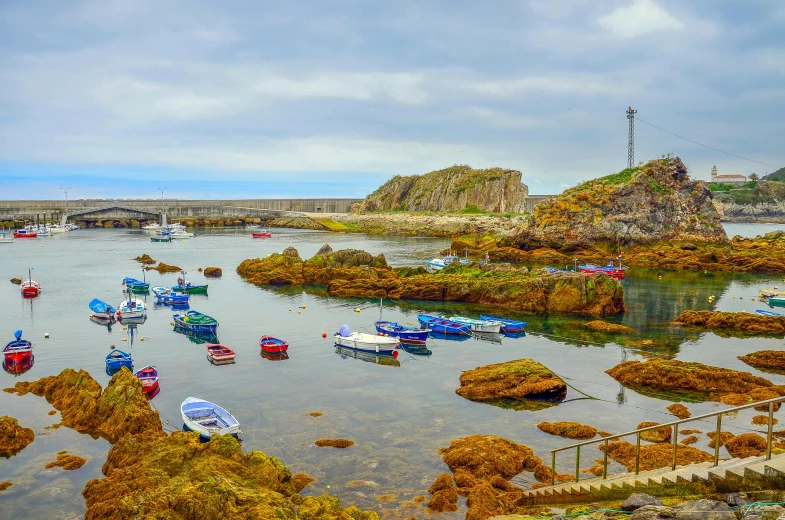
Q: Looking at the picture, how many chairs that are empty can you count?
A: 0